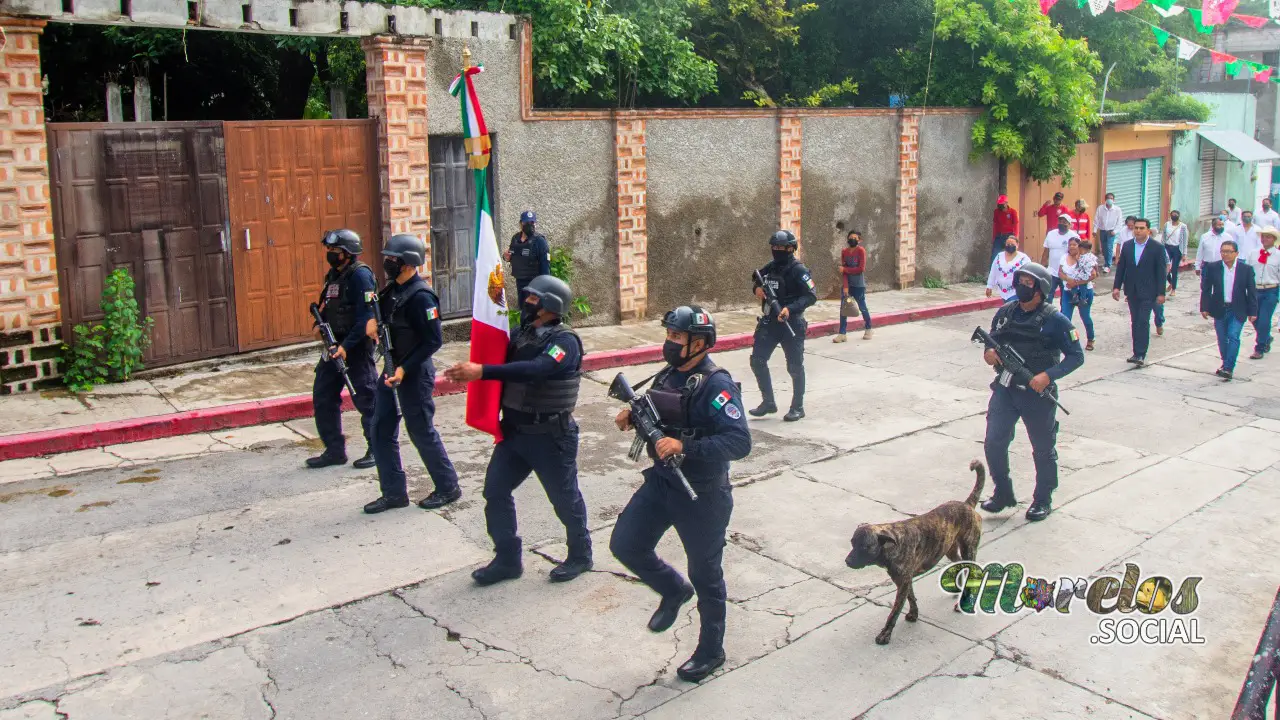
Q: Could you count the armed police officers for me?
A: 5